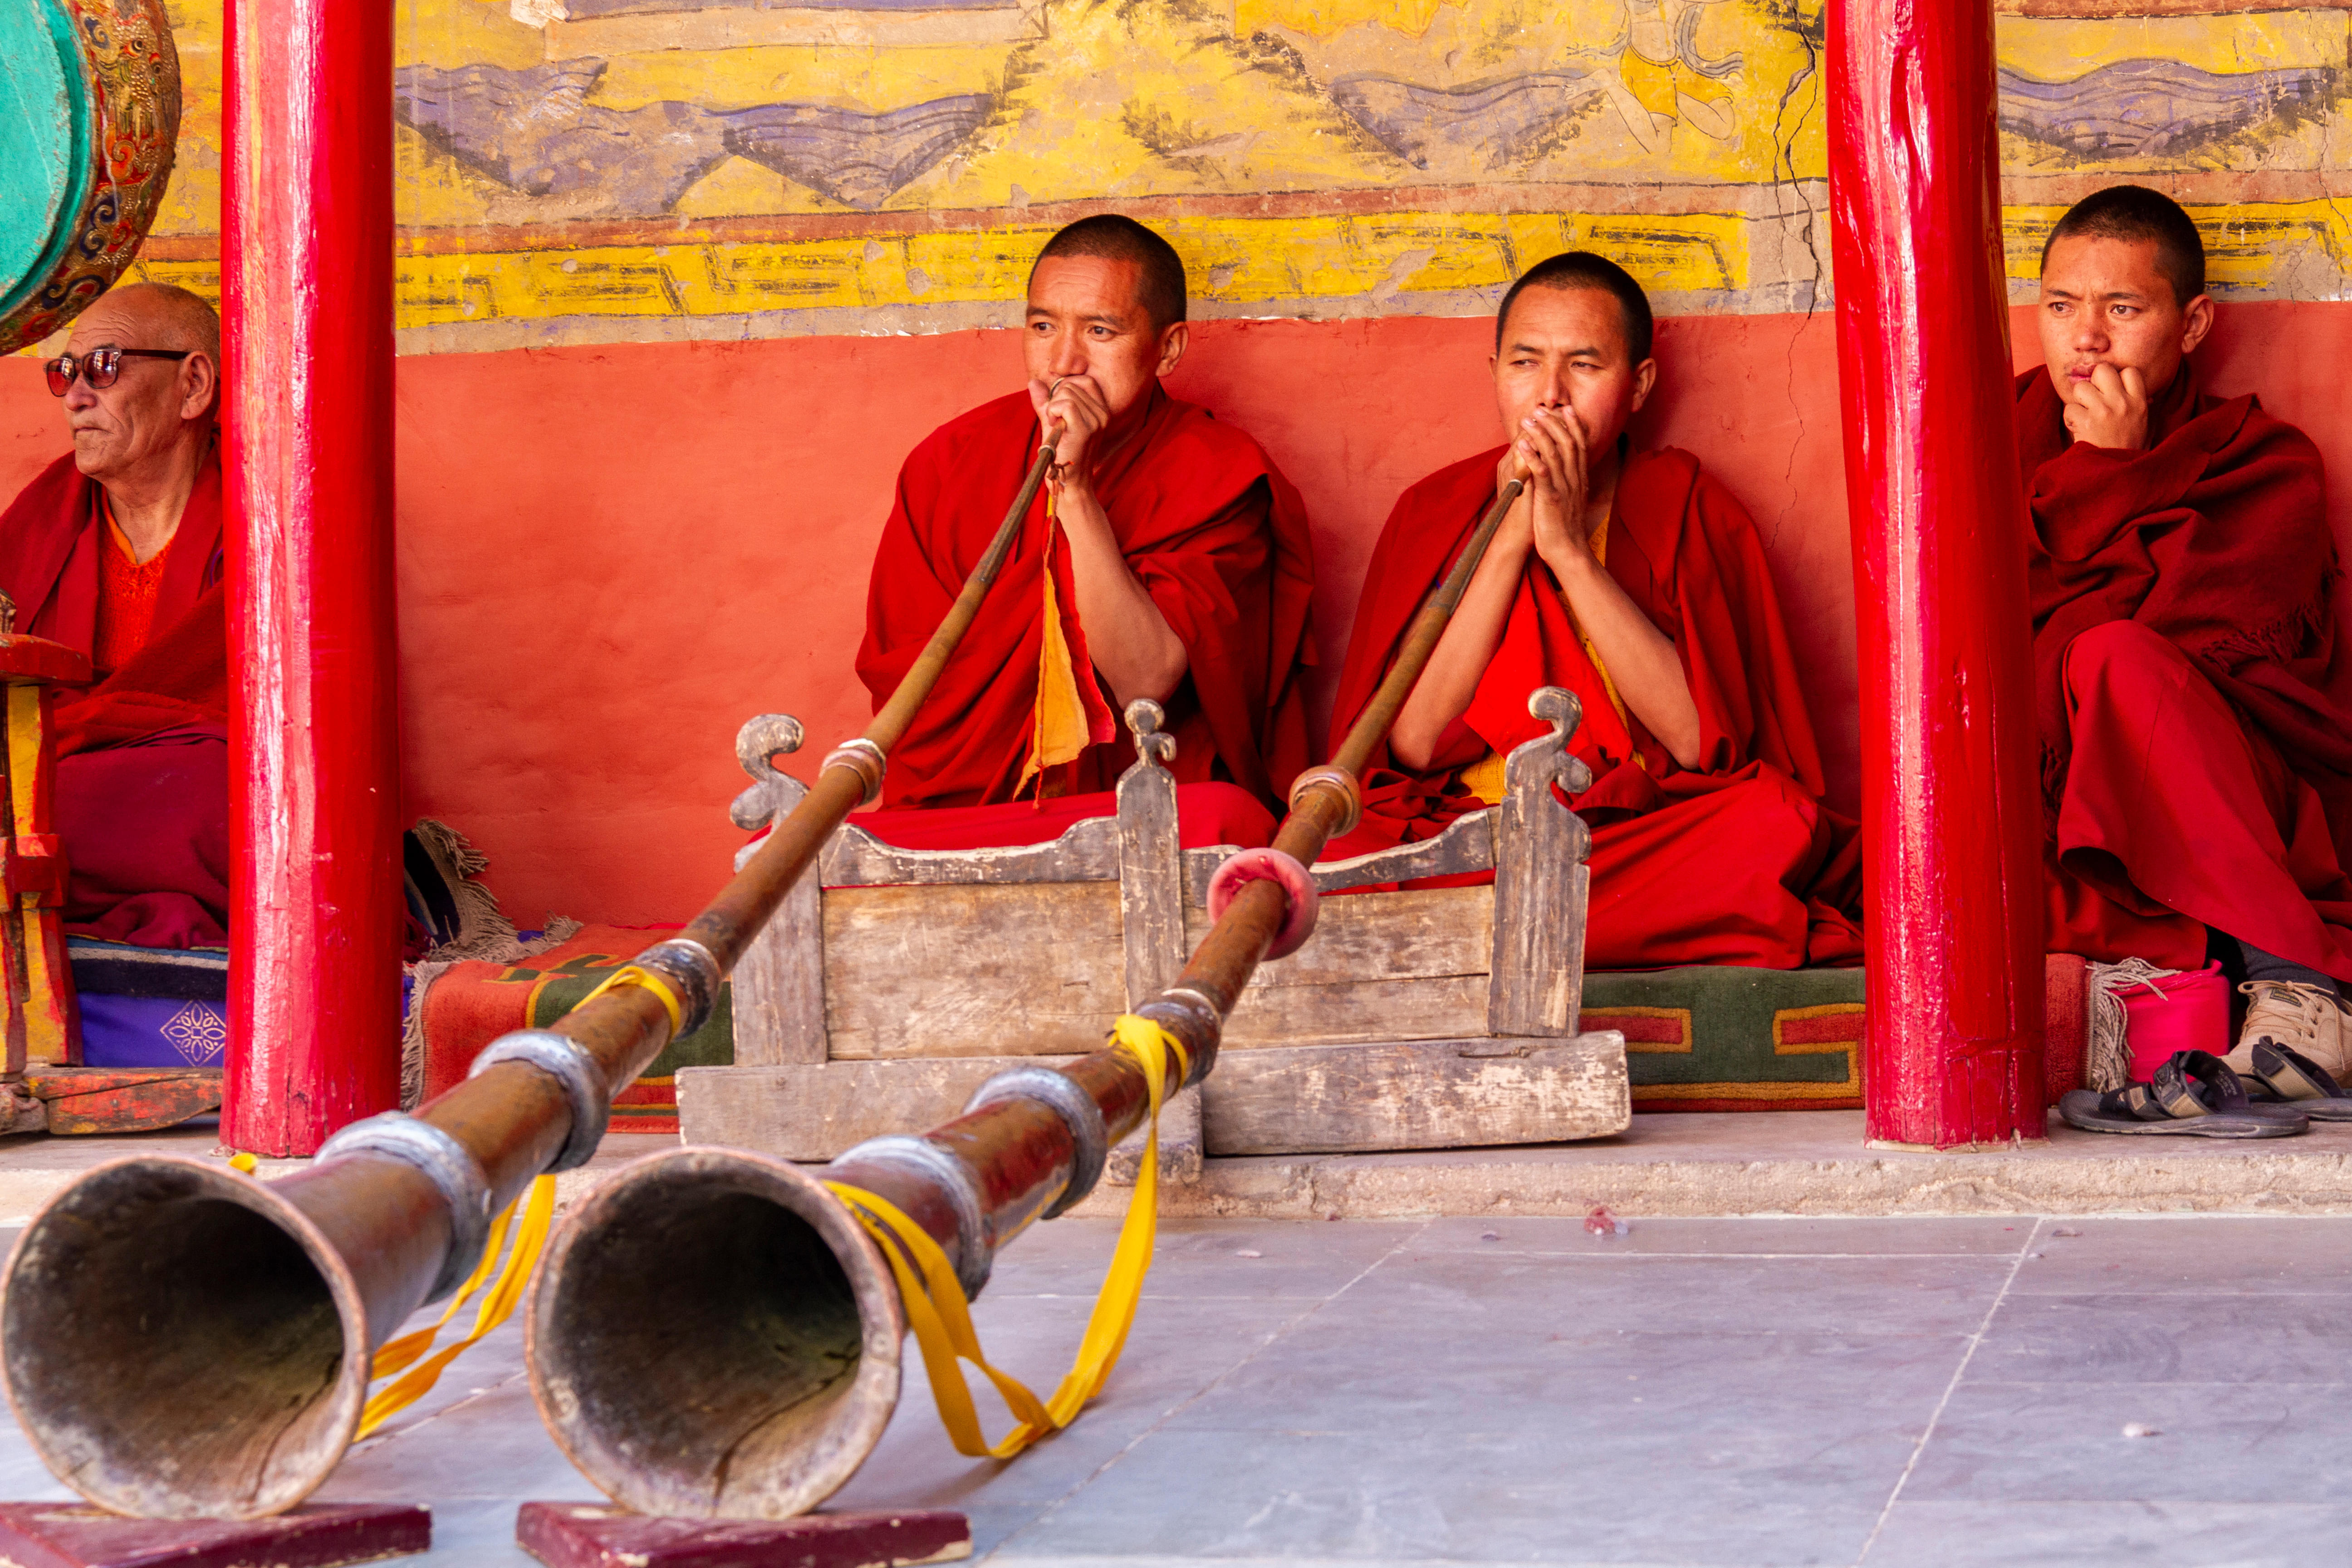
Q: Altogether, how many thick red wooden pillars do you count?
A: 2